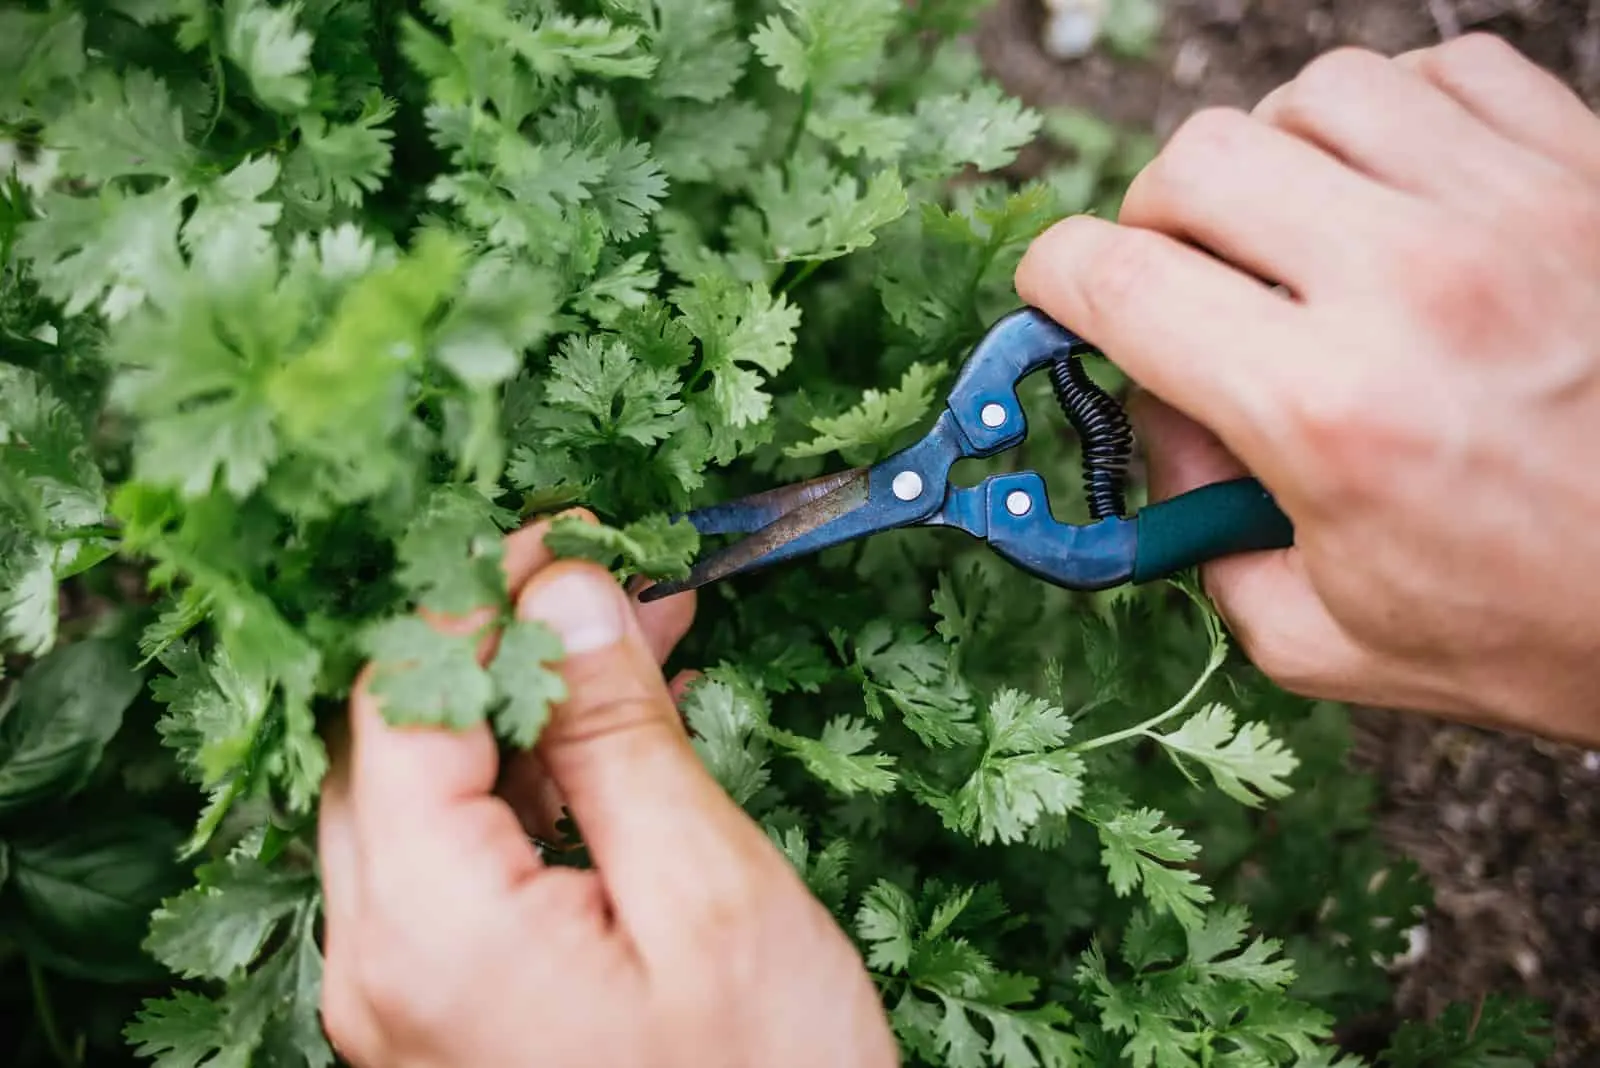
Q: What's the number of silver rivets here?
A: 3